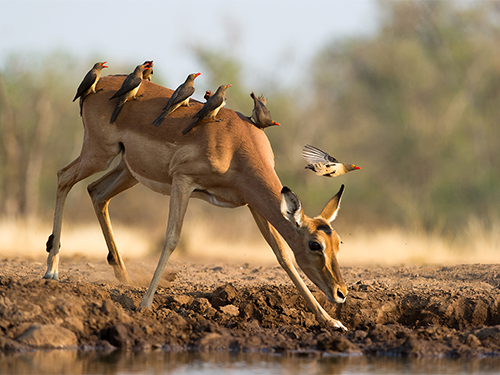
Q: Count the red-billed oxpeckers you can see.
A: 8